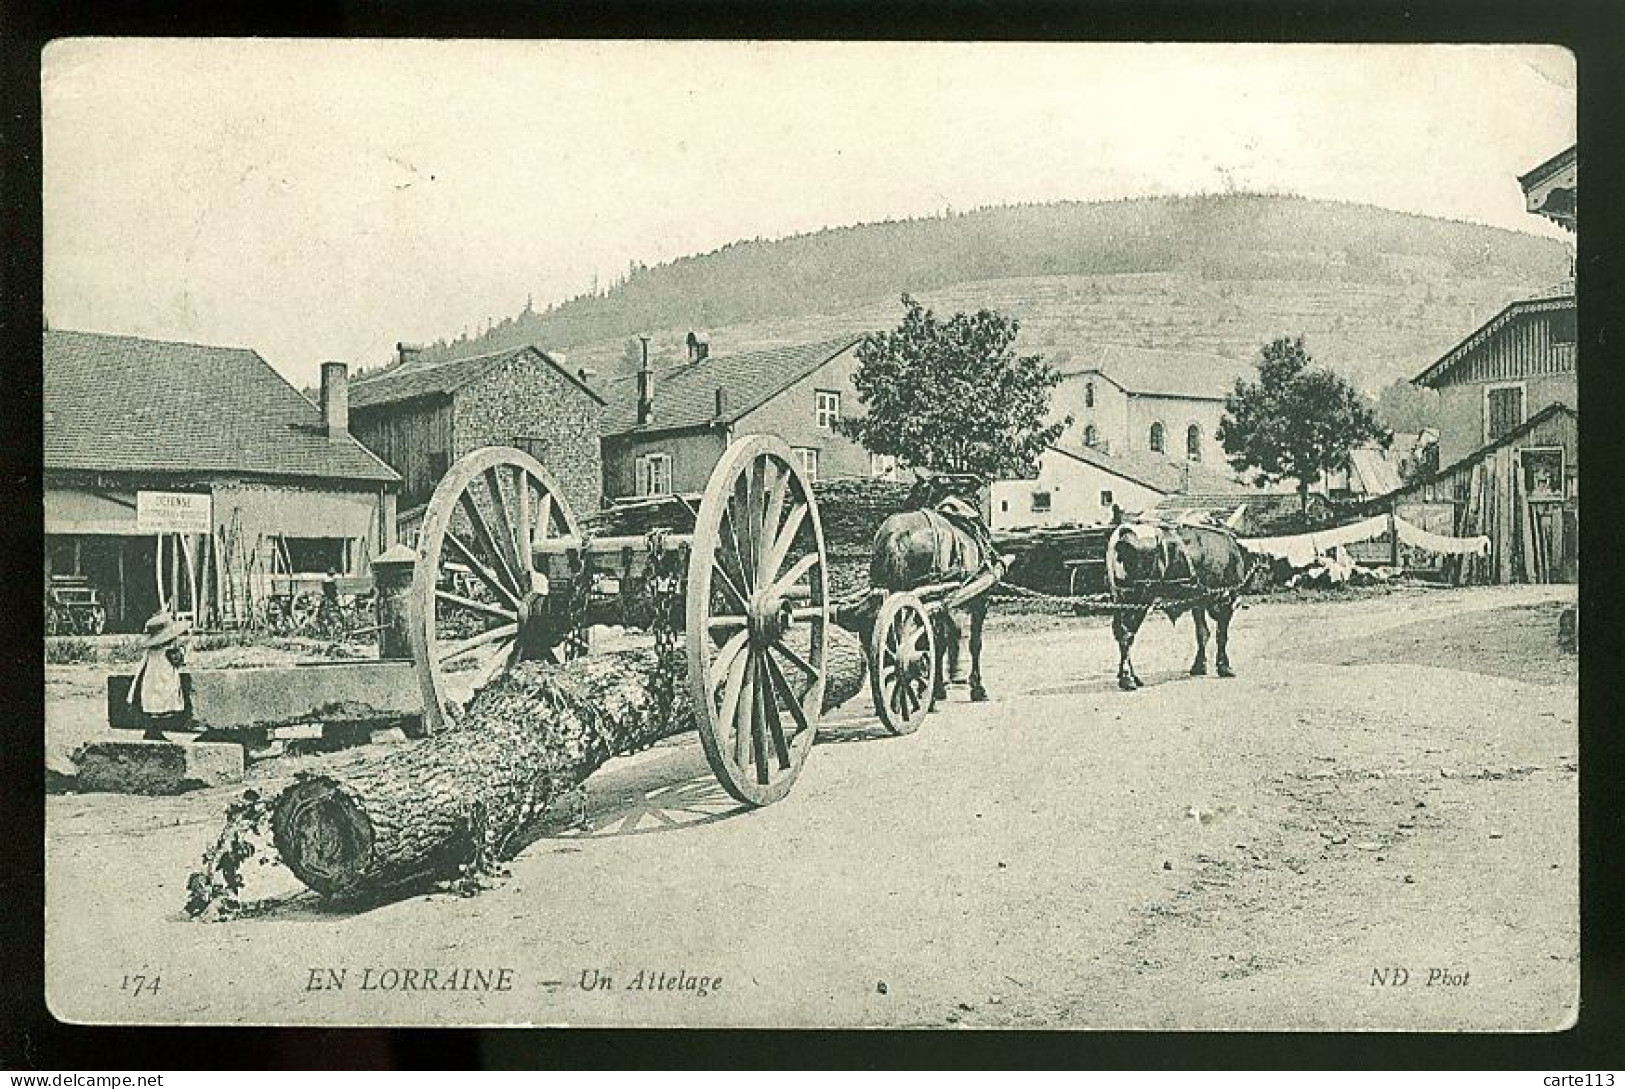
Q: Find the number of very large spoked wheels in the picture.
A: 2